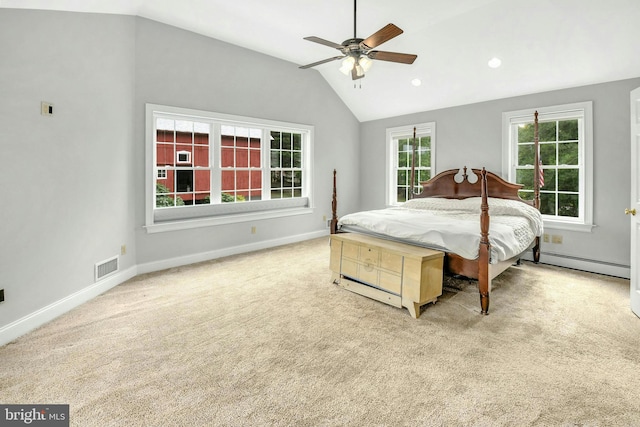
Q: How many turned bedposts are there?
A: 4